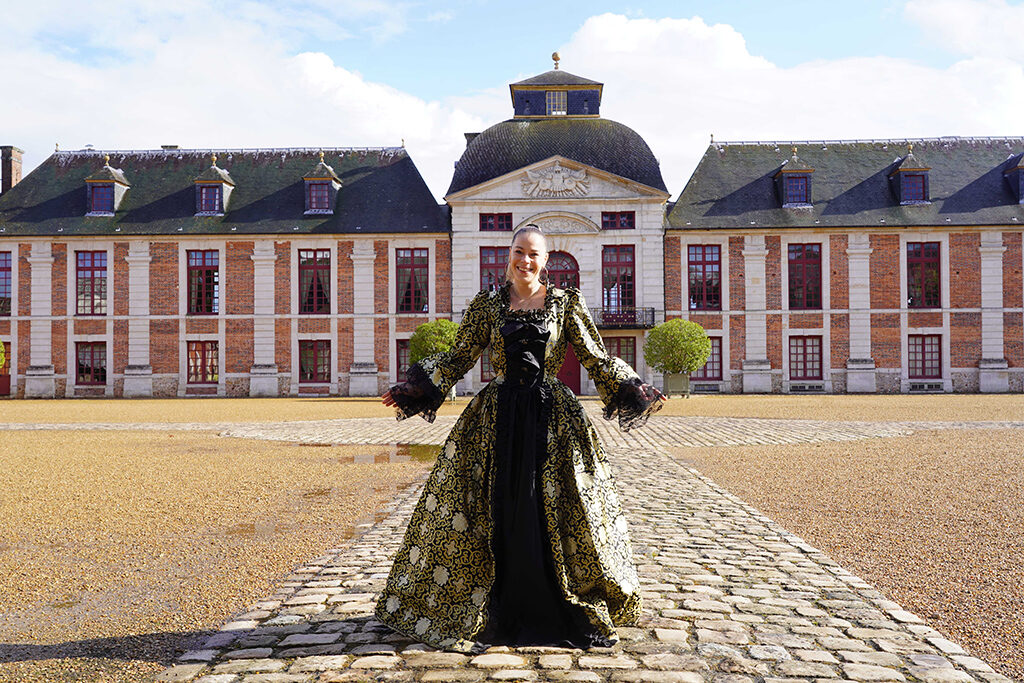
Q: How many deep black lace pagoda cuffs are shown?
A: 2